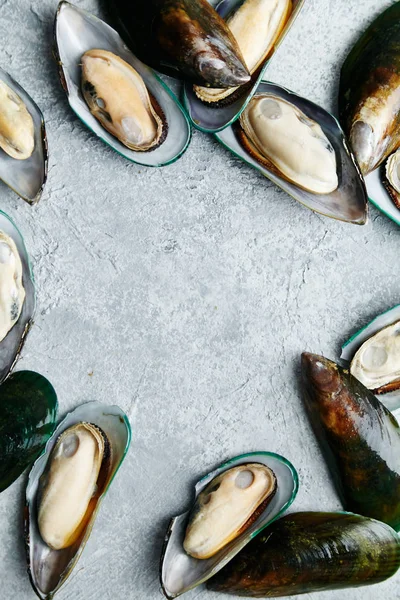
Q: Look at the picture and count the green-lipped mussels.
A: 14